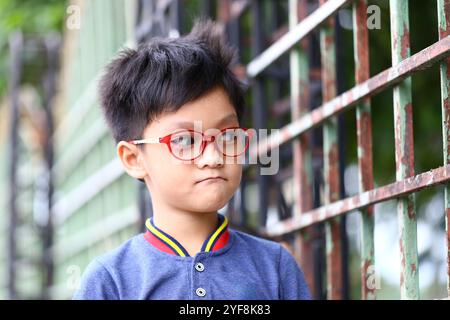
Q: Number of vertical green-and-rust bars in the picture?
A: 5